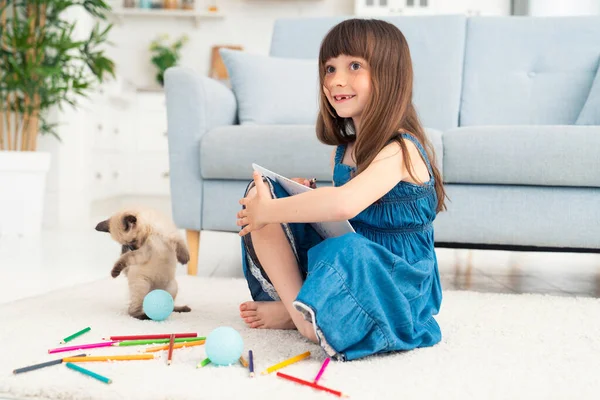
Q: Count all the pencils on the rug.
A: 15